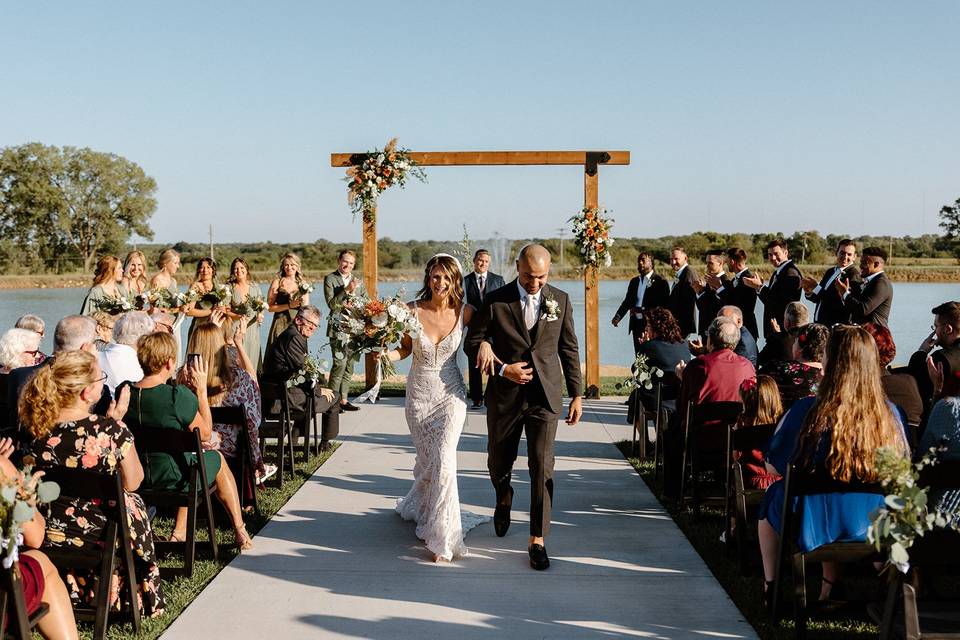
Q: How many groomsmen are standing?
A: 7